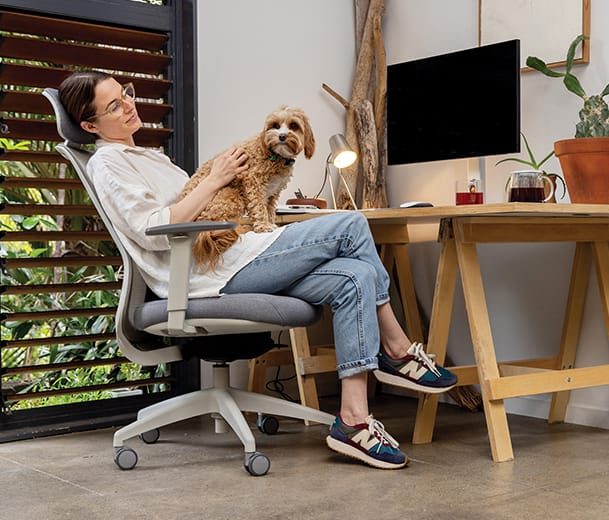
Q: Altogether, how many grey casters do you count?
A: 4